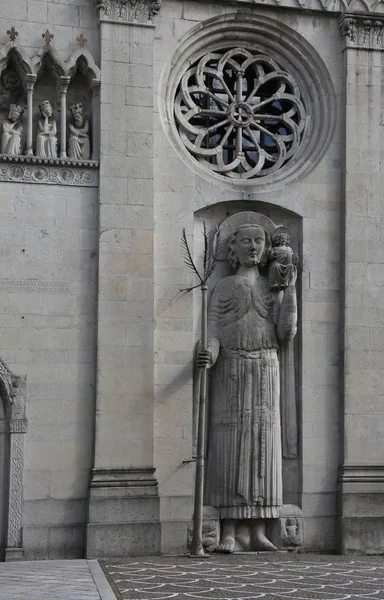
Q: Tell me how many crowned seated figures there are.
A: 3